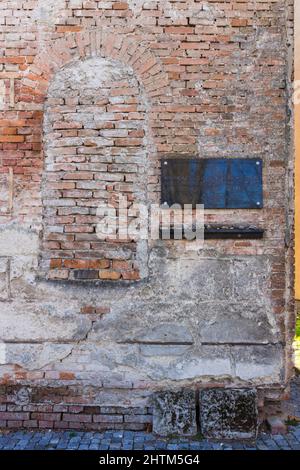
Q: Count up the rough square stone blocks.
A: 2